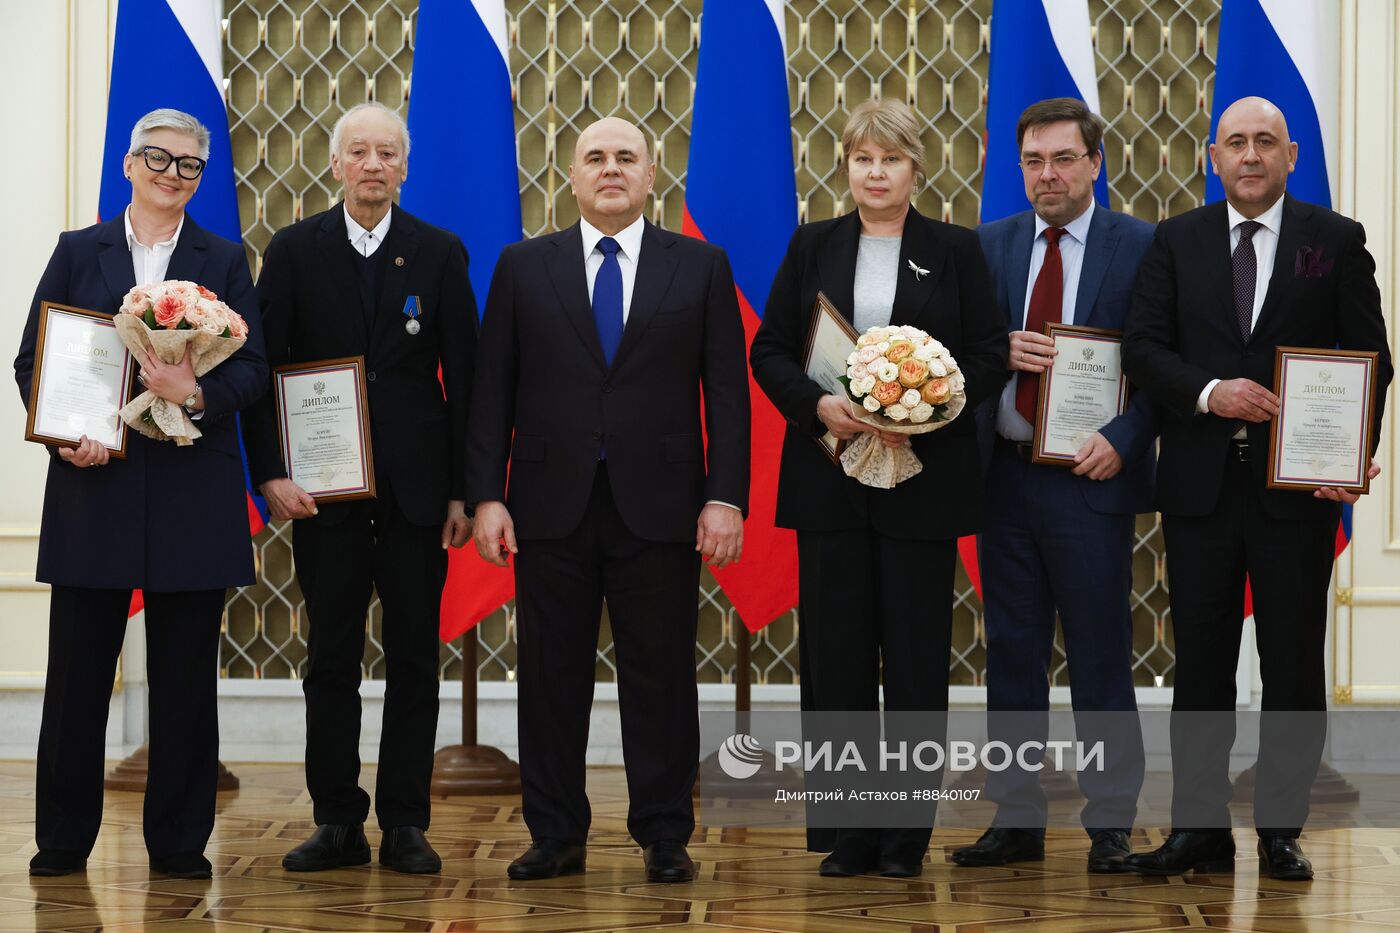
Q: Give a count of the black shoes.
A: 12